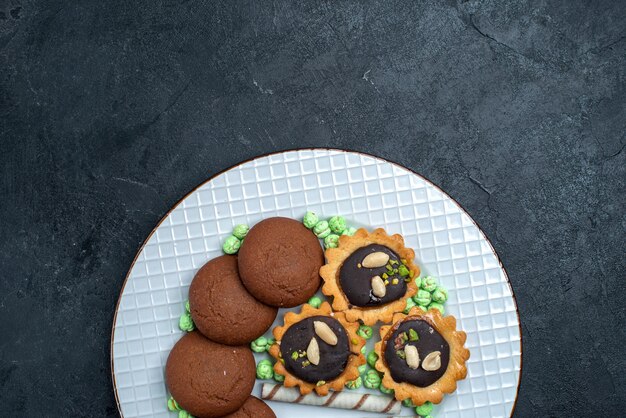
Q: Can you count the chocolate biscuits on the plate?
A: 4